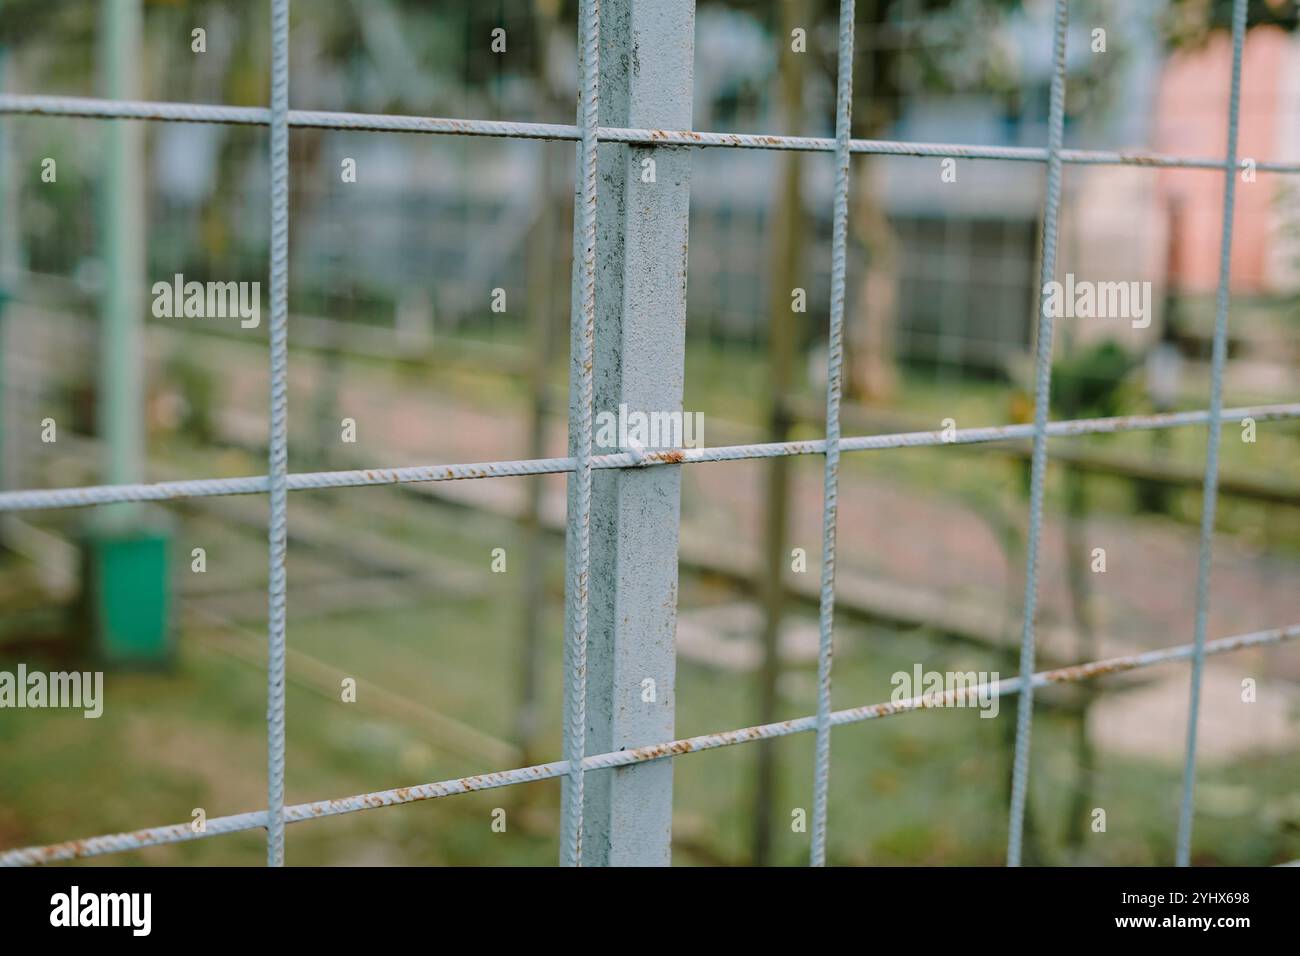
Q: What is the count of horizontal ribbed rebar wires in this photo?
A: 3